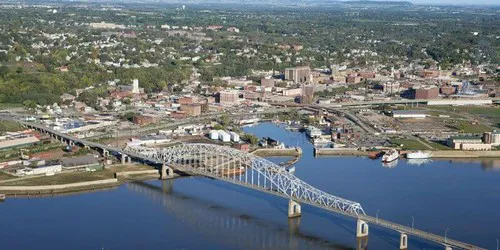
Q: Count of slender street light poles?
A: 4